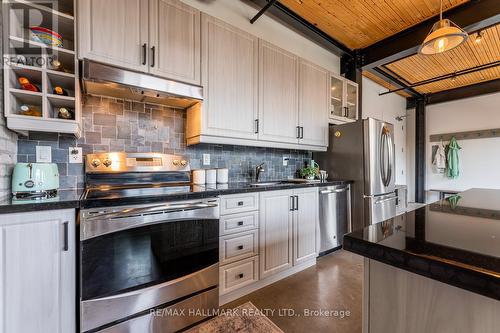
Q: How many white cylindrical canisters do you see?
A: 3